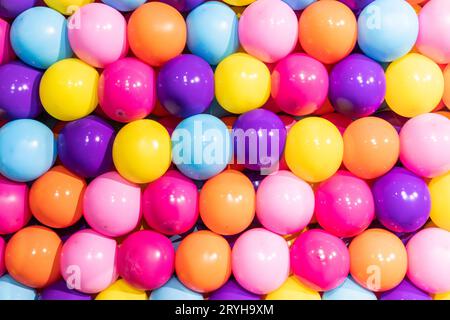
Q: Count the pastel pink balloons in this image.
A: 9